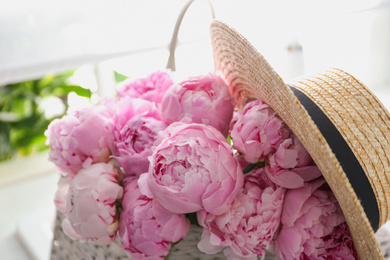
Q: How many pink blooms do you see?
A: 11